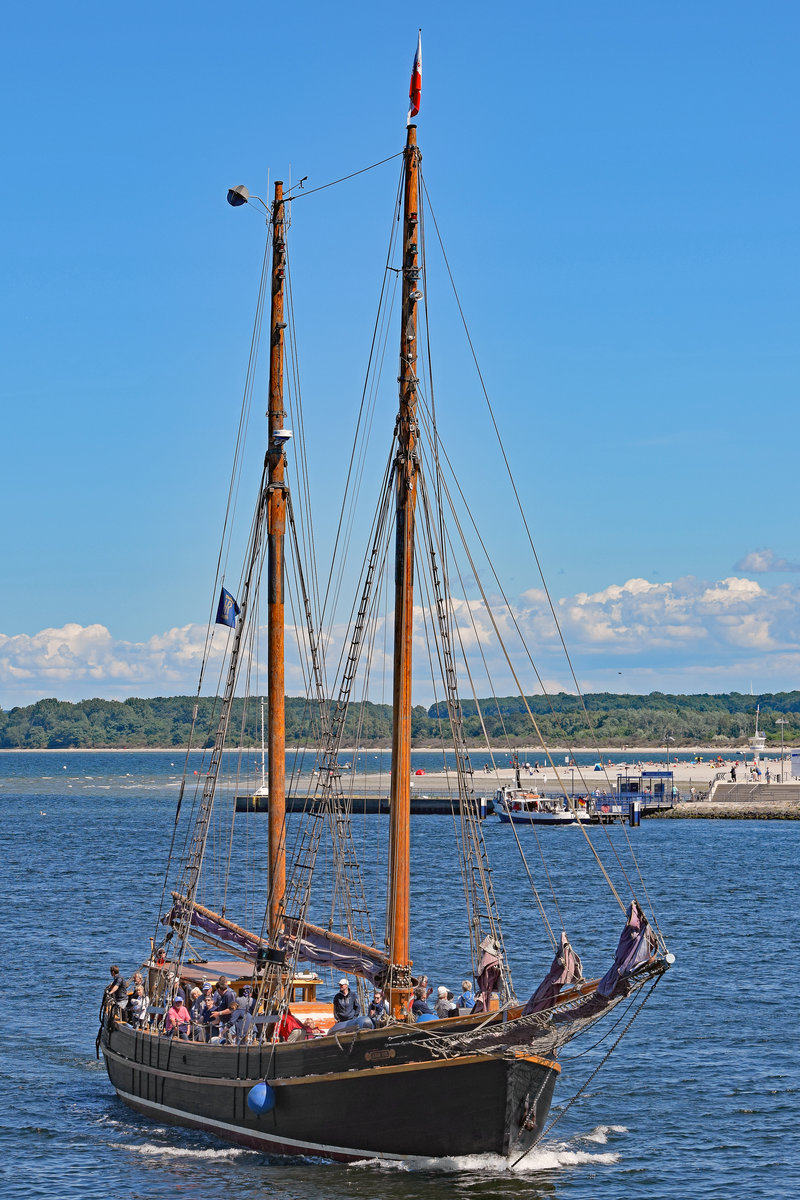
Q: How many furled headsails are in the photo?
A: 3